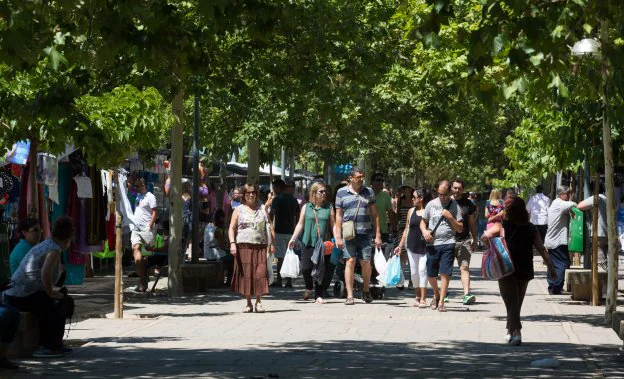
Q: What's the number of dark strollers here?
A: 1